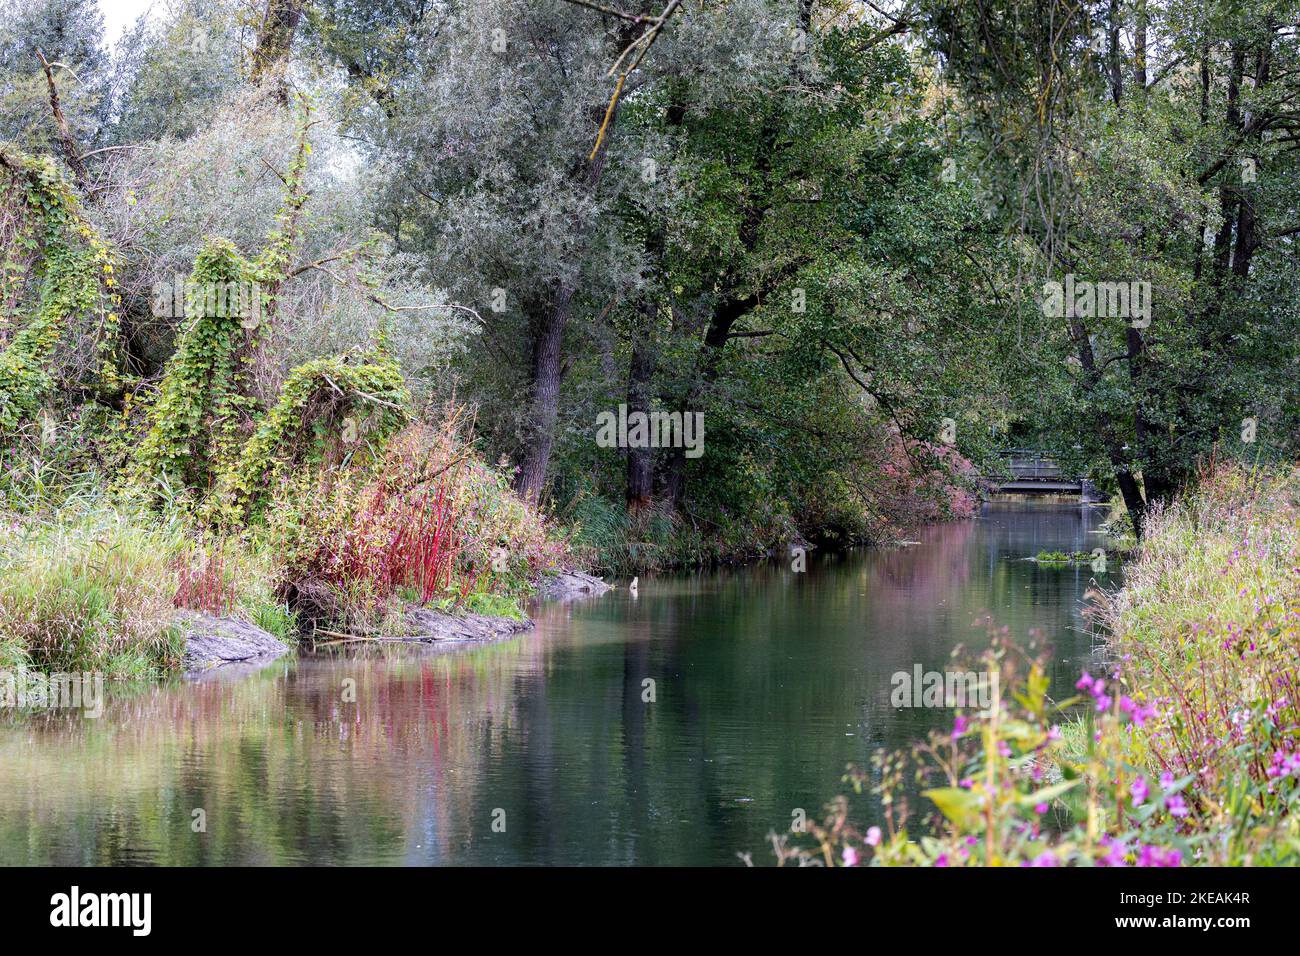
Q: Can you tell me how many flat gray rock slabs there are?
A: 3